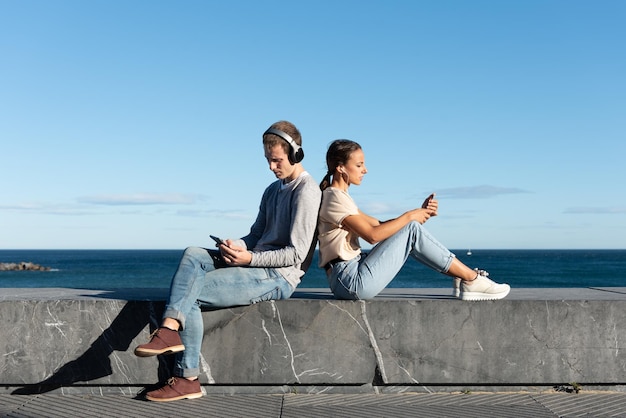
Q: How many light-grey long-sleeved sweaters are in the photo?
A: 1